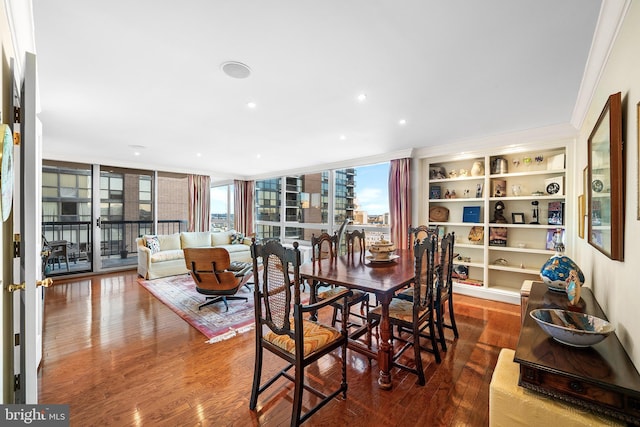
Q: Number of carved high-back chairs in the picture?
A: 6